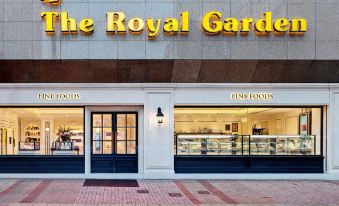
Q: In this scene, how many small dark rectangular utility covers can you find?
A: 3